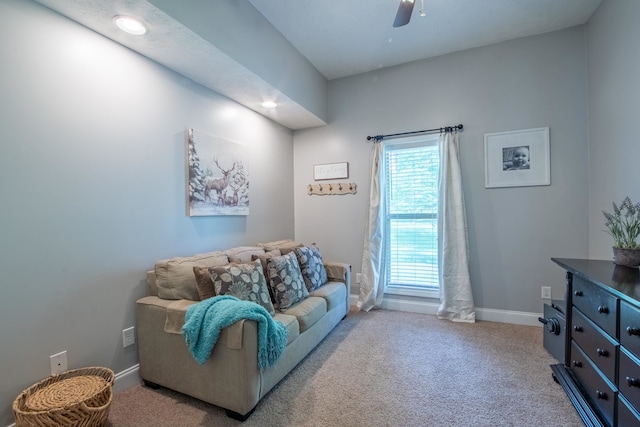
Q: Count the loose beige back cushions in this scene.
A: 3